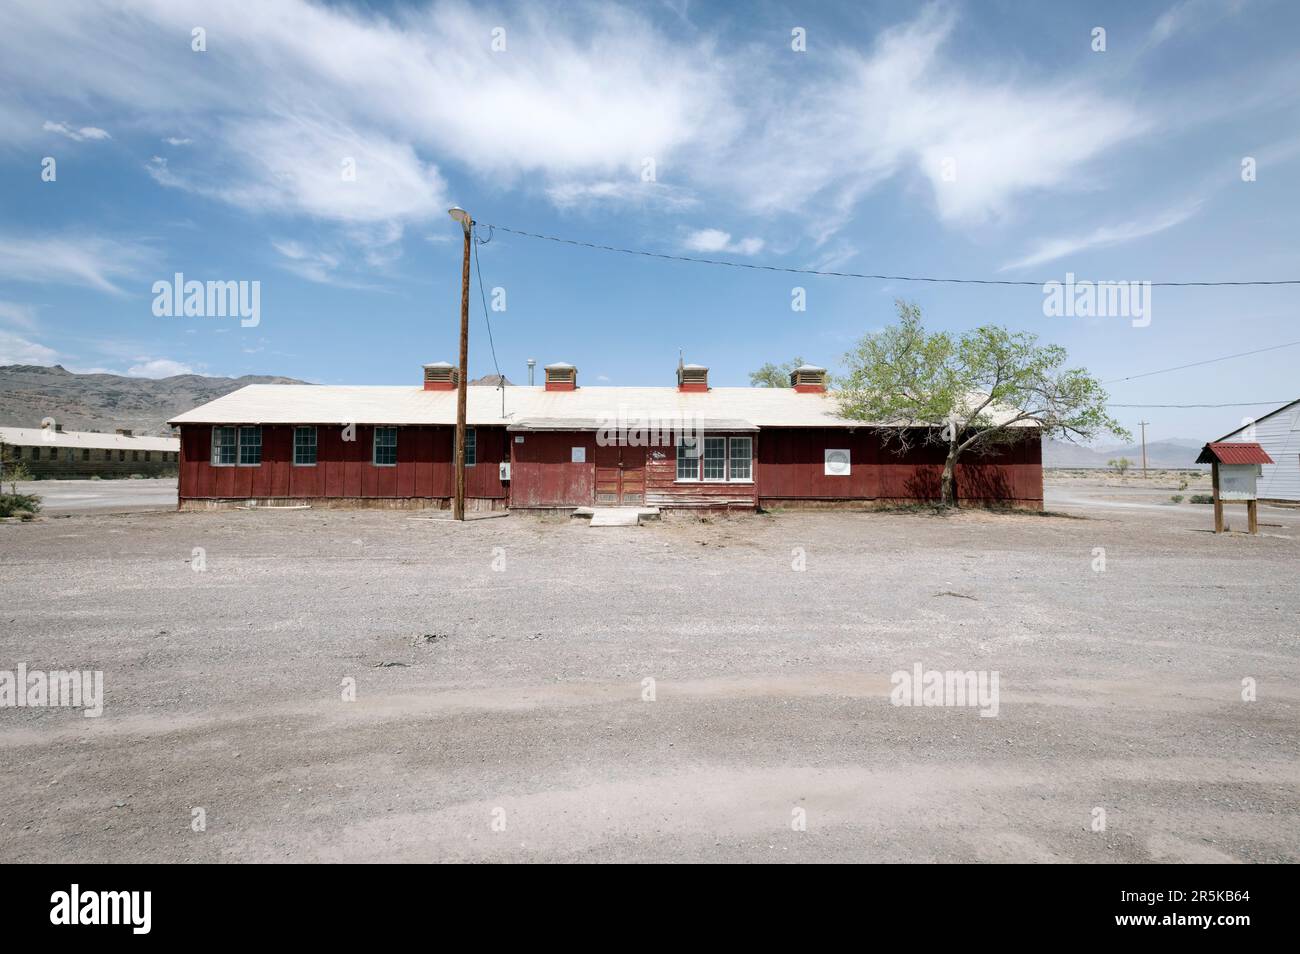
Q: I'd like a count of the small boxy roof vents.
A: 4